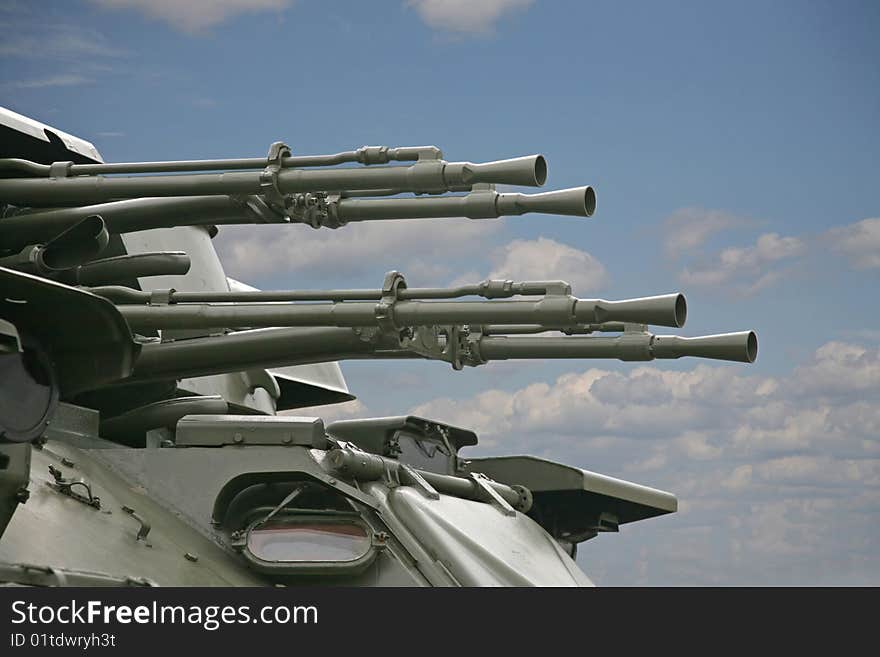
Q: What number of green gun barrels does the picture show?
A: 4